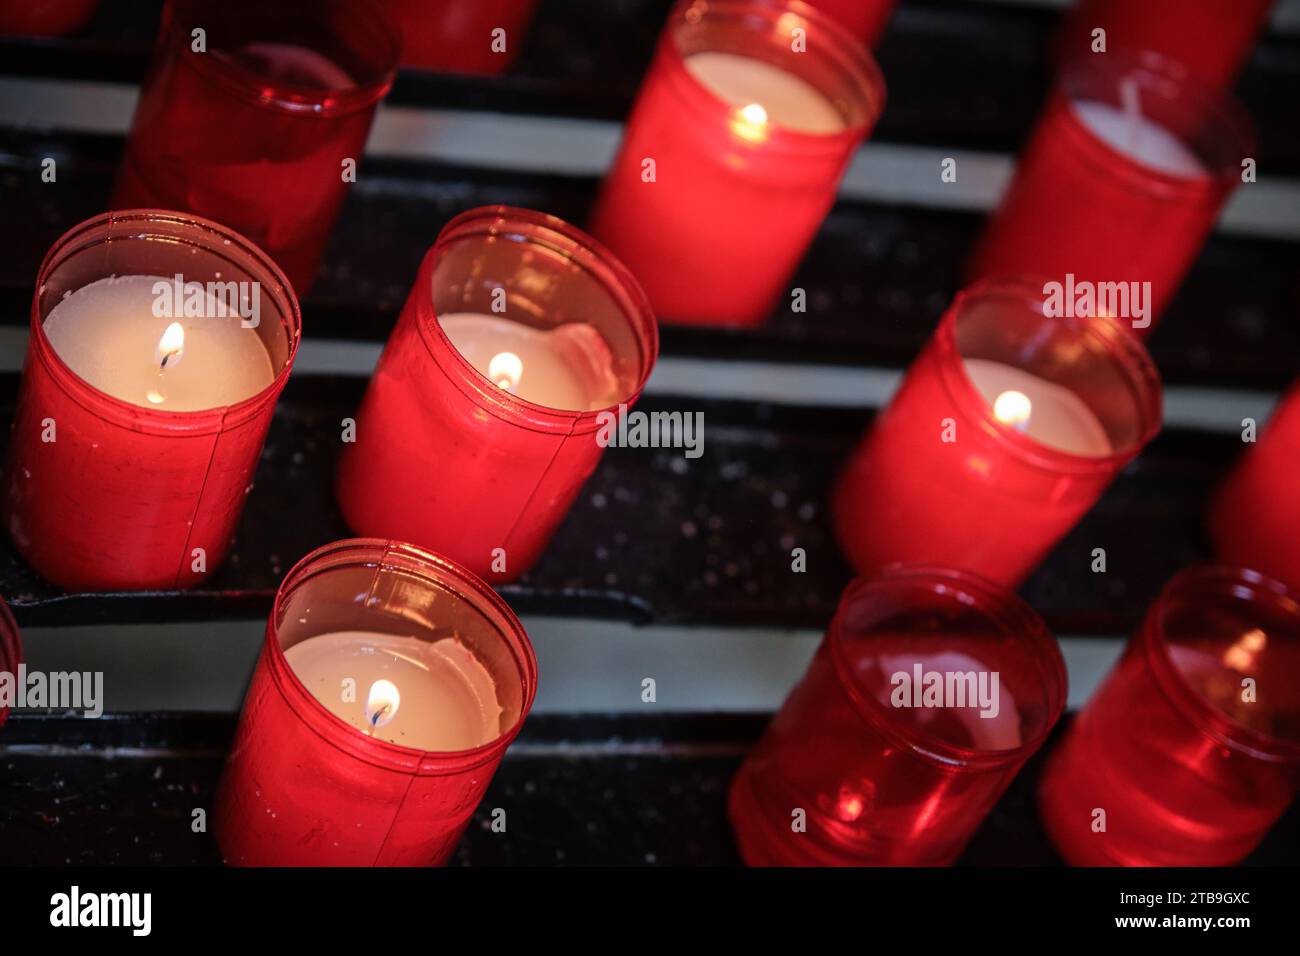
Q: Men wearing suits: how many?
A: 0